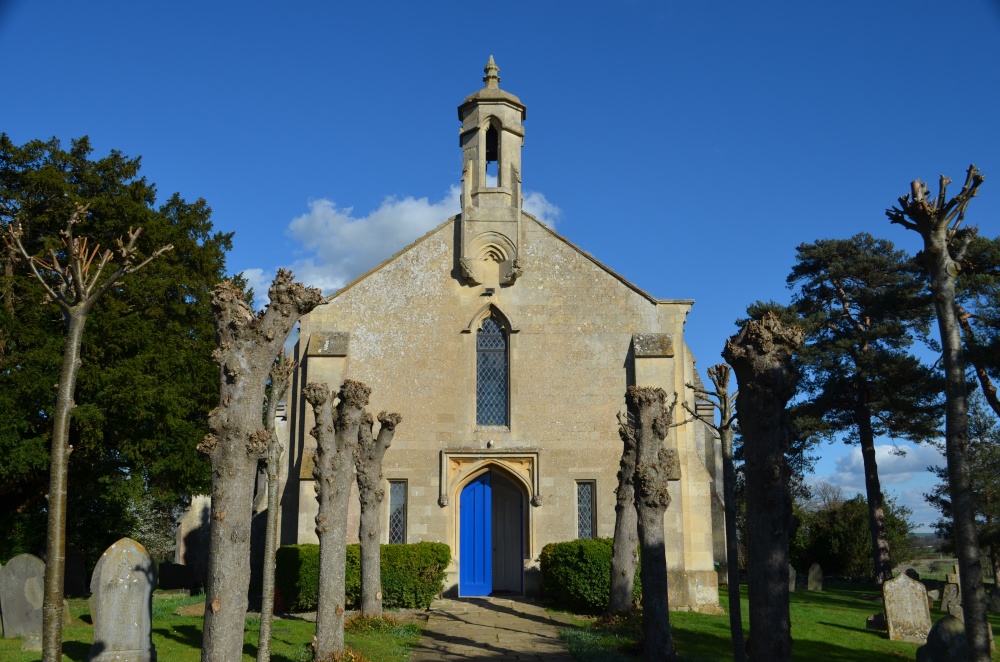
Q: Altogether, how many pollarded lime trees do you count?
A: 10